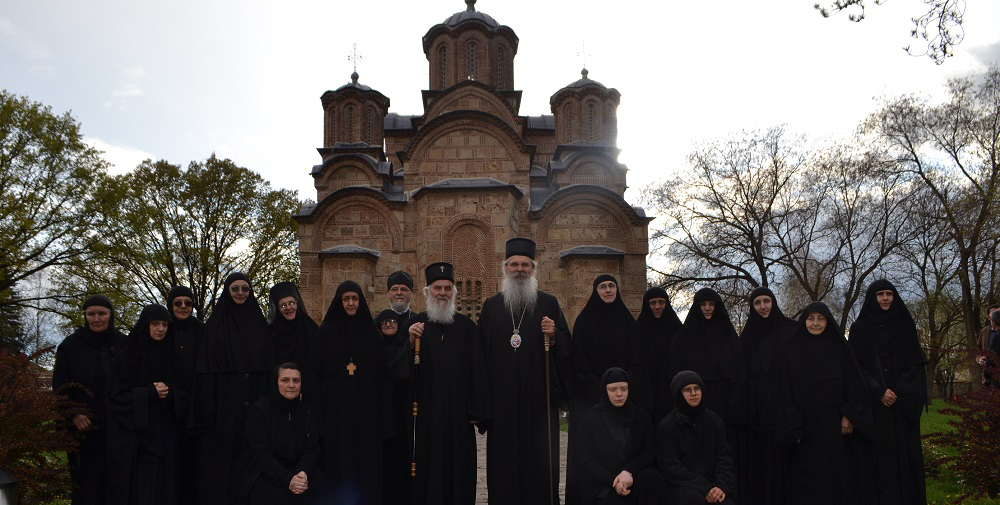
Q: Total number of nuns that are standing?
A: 13